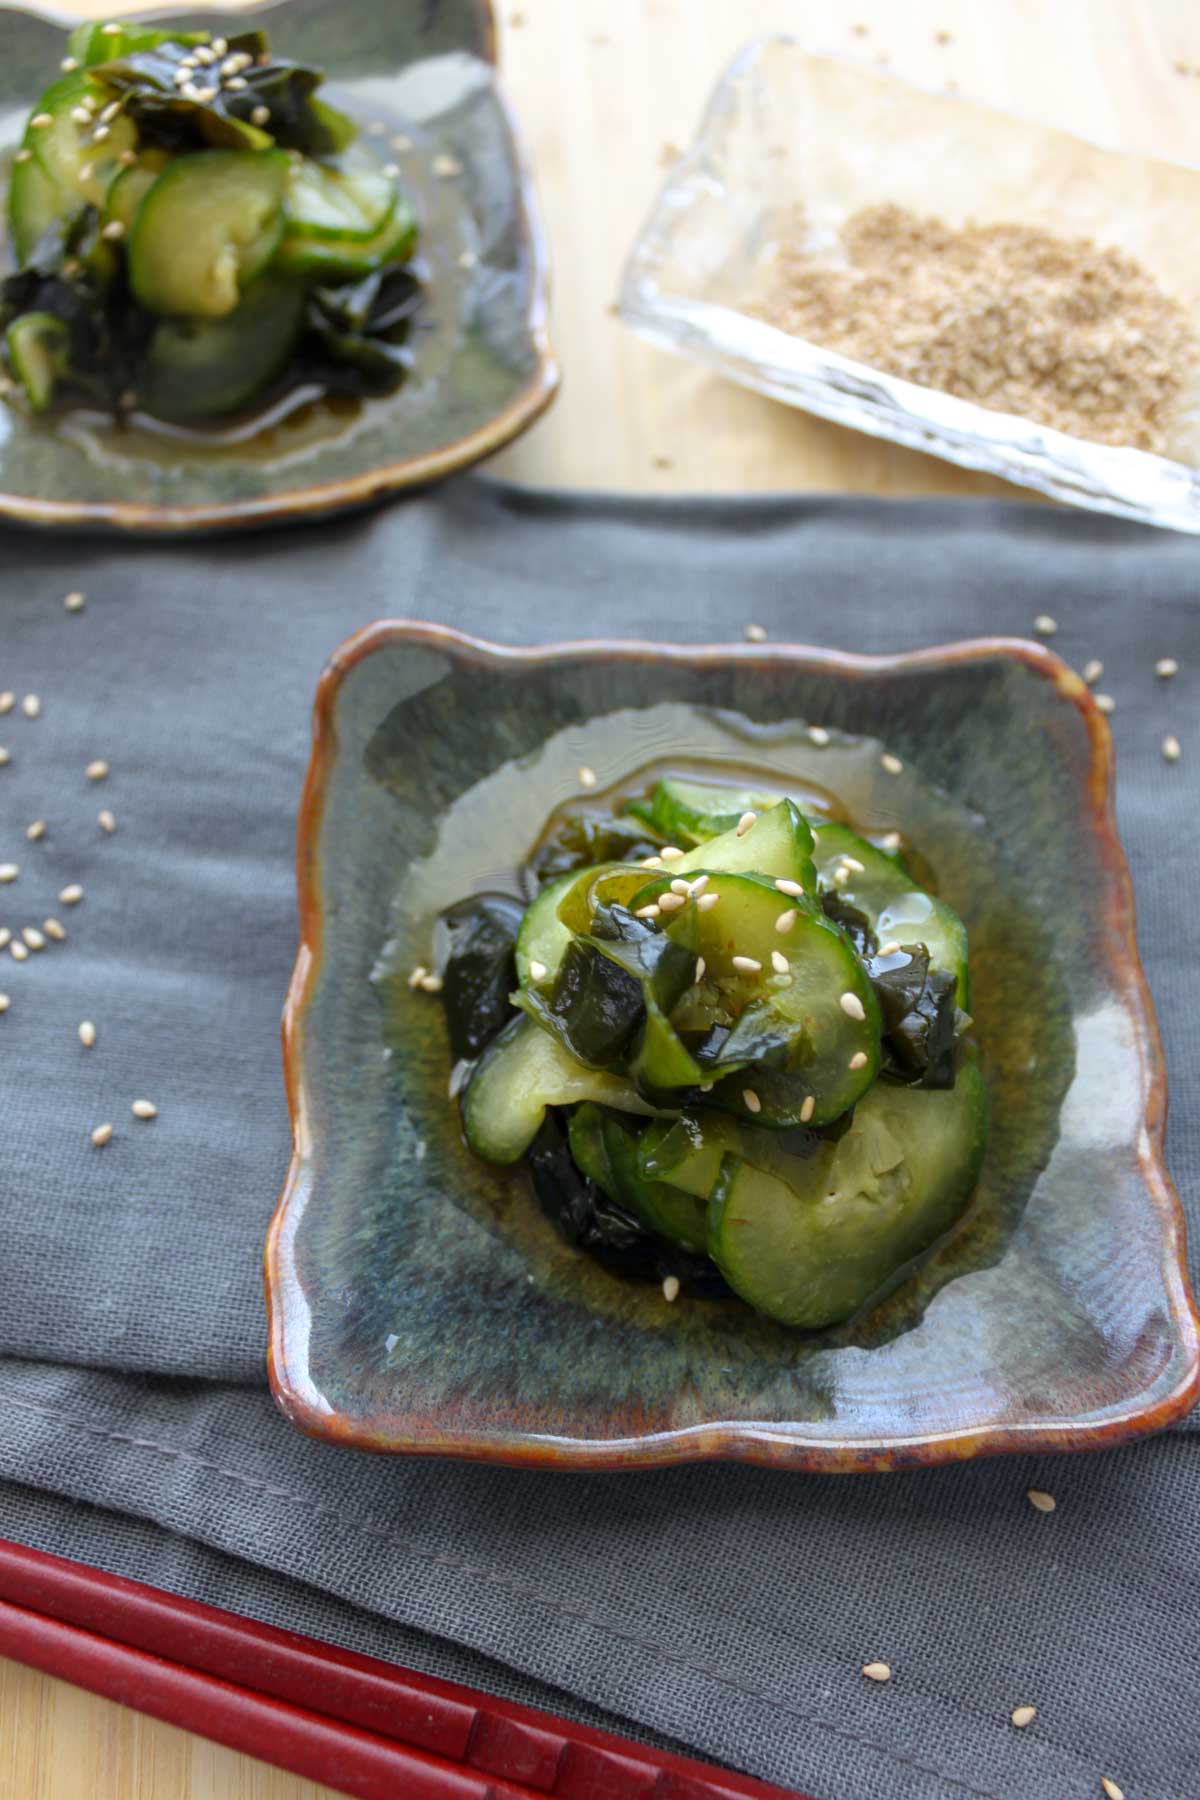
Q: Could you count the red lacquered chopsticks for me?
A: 2